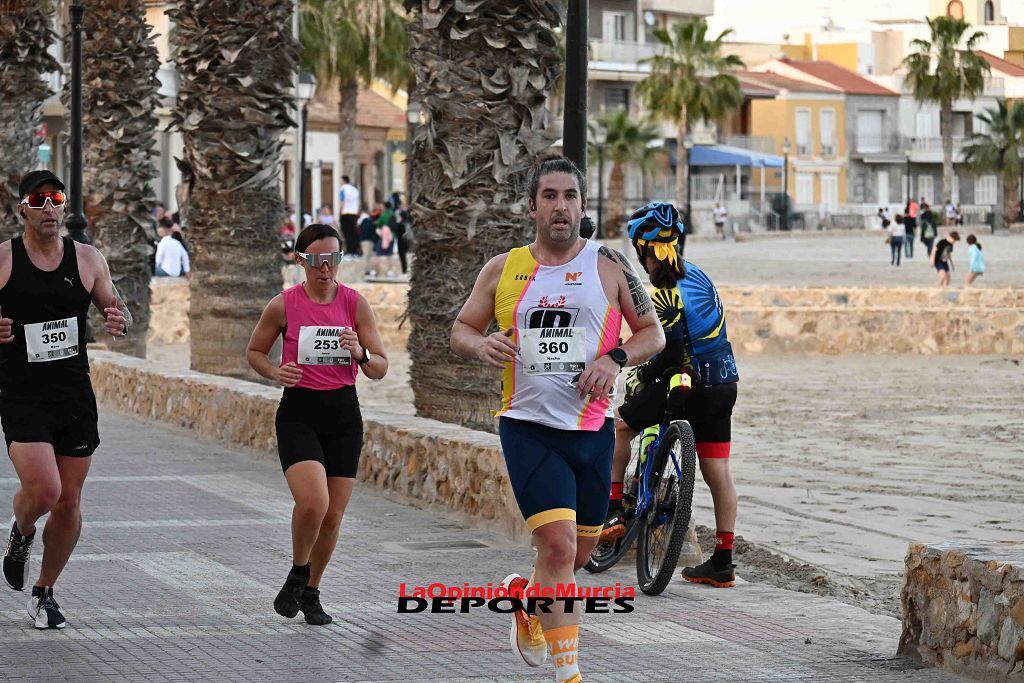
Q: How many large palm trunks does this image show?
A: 4